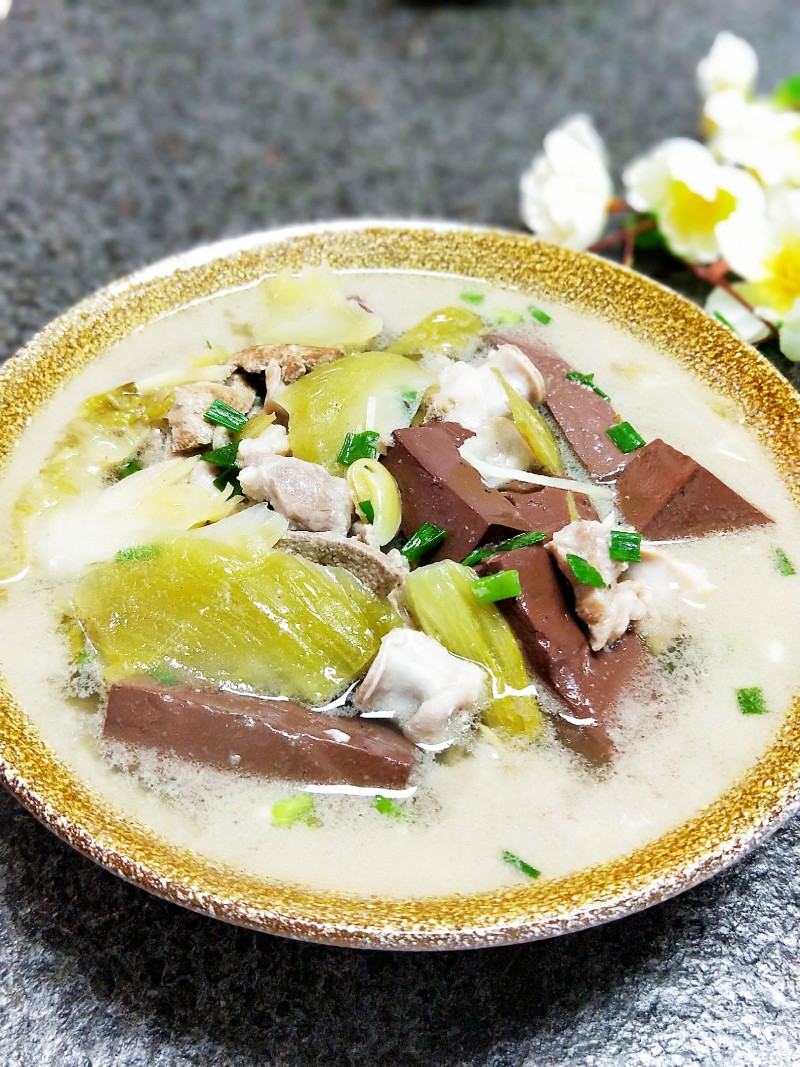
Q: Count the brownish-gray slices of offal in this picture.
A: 3